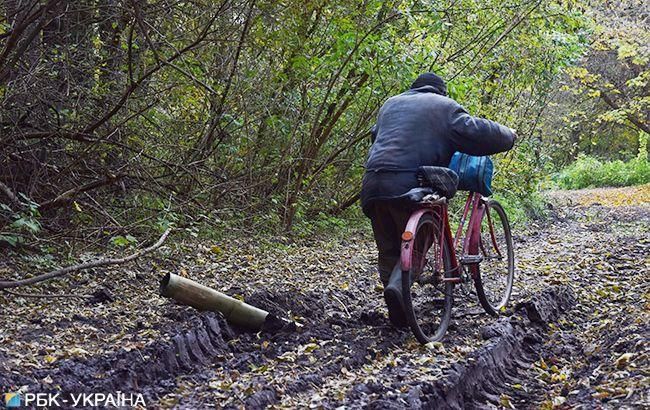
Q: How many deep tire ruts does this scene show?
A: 2